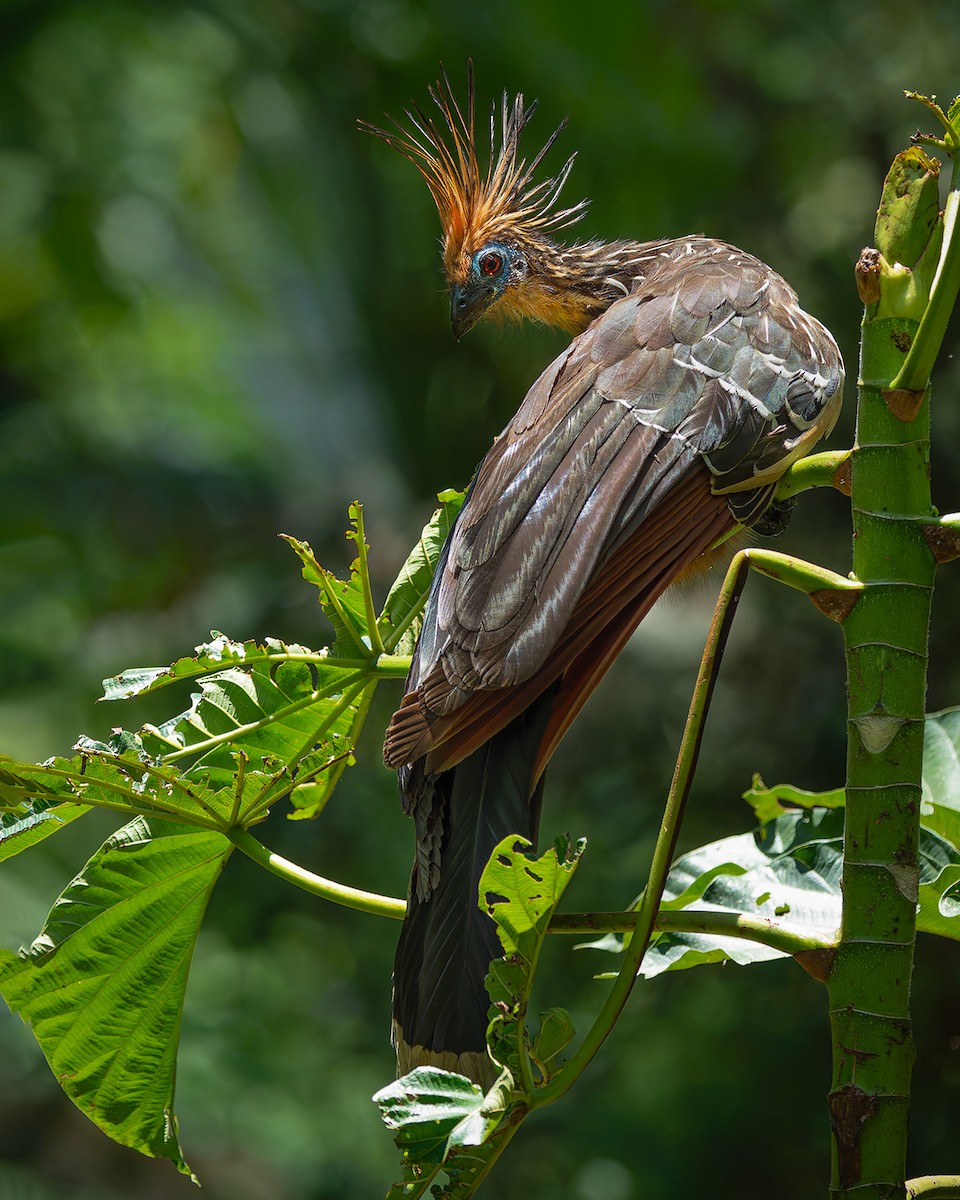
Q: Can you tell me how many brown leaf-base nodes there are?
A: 5